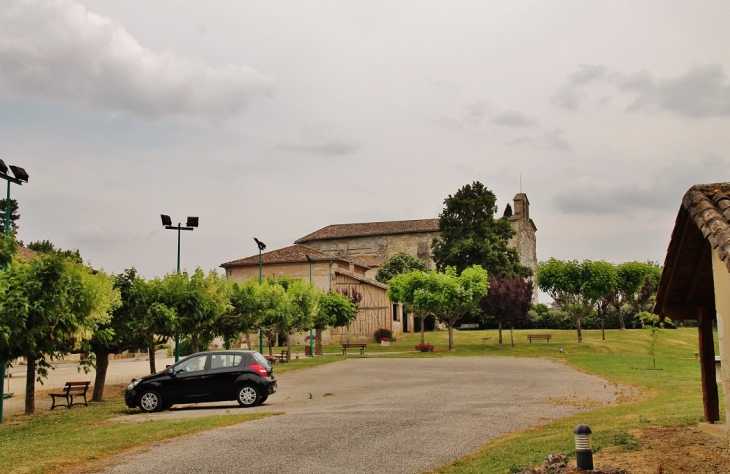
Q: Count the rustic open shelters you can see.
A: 1